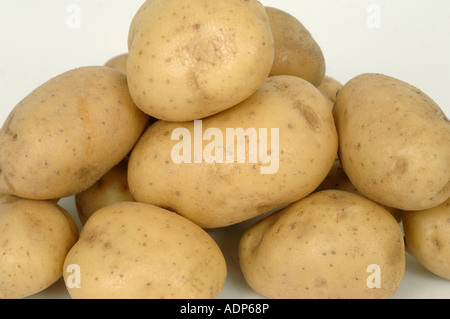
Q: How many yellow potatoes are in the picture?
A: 13